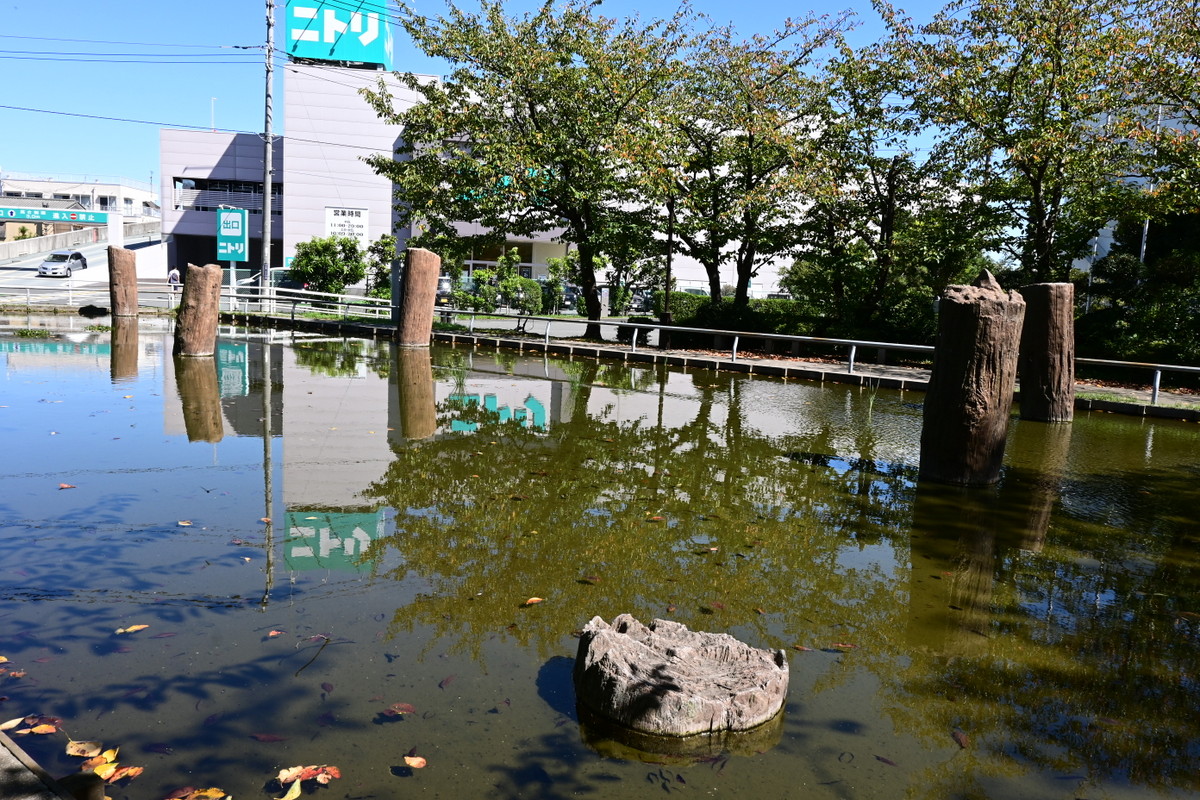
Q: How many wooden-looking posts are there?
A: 5